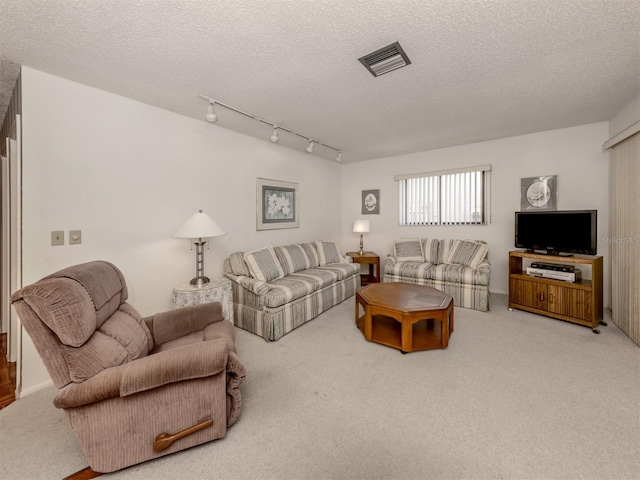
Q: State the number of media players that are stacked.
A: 2